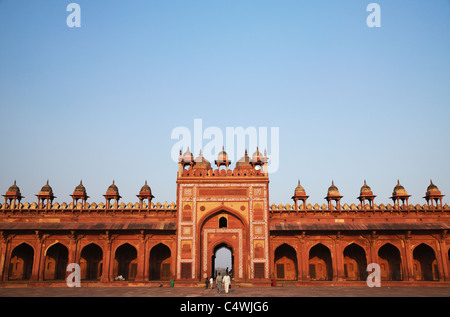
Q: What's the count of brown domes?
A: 15